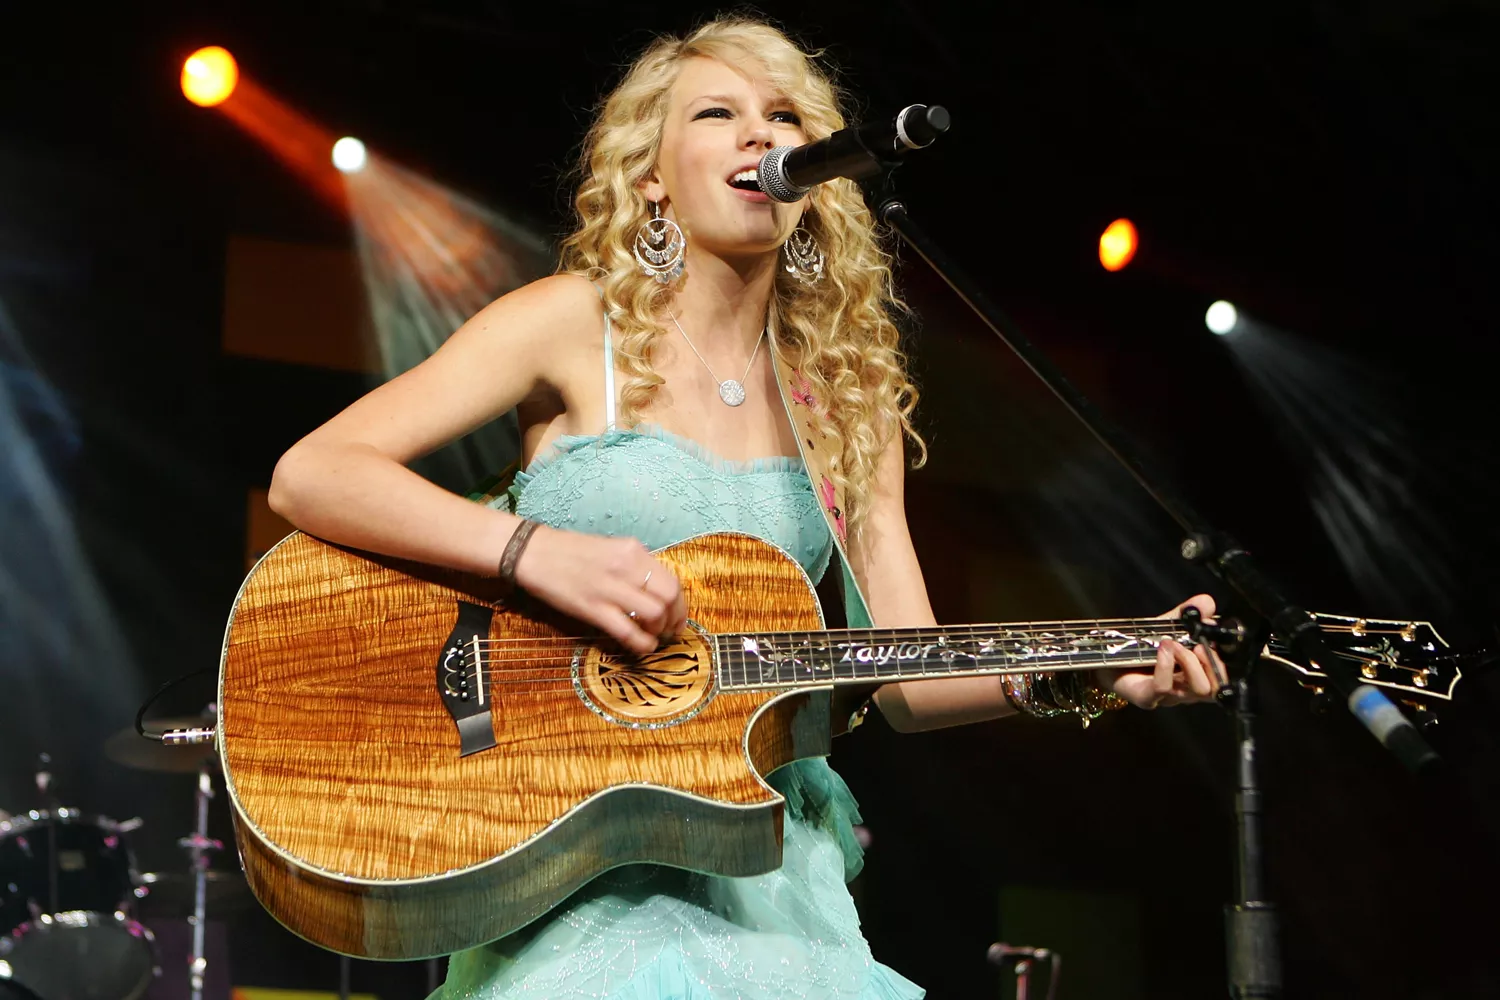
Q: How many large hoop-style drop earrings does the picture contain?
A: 2